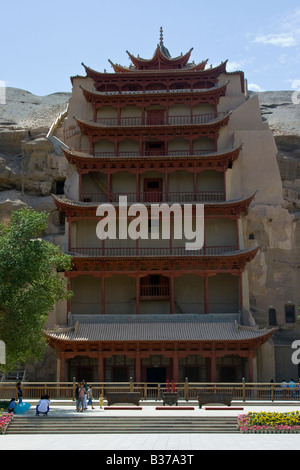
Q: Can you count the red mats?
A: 3